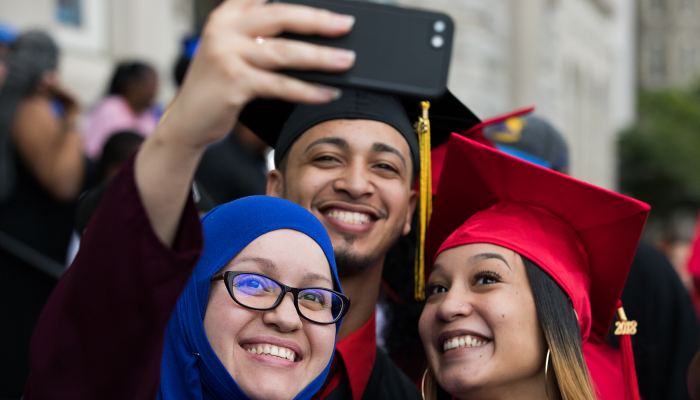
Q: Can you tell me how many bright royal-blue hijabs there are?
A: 1